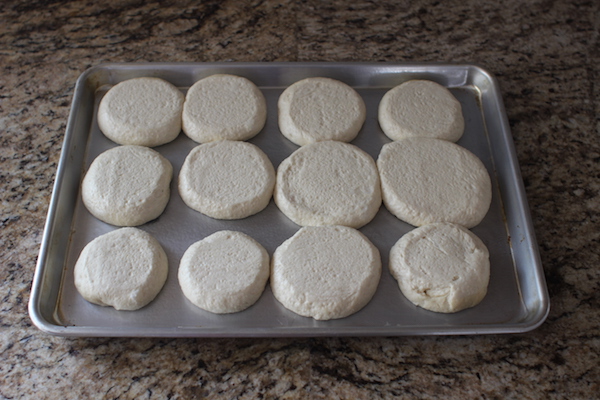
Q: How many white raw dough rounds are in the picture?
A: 12